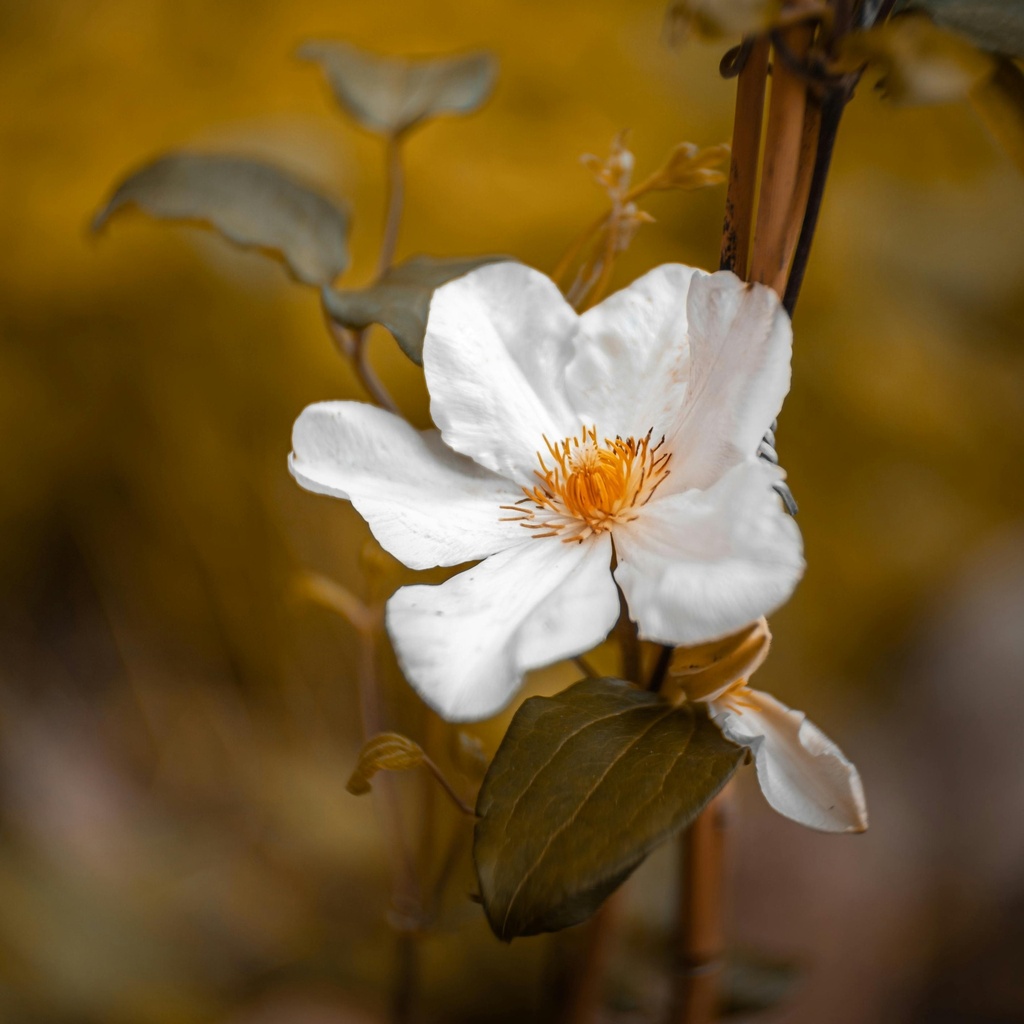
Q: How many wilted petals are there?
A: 1